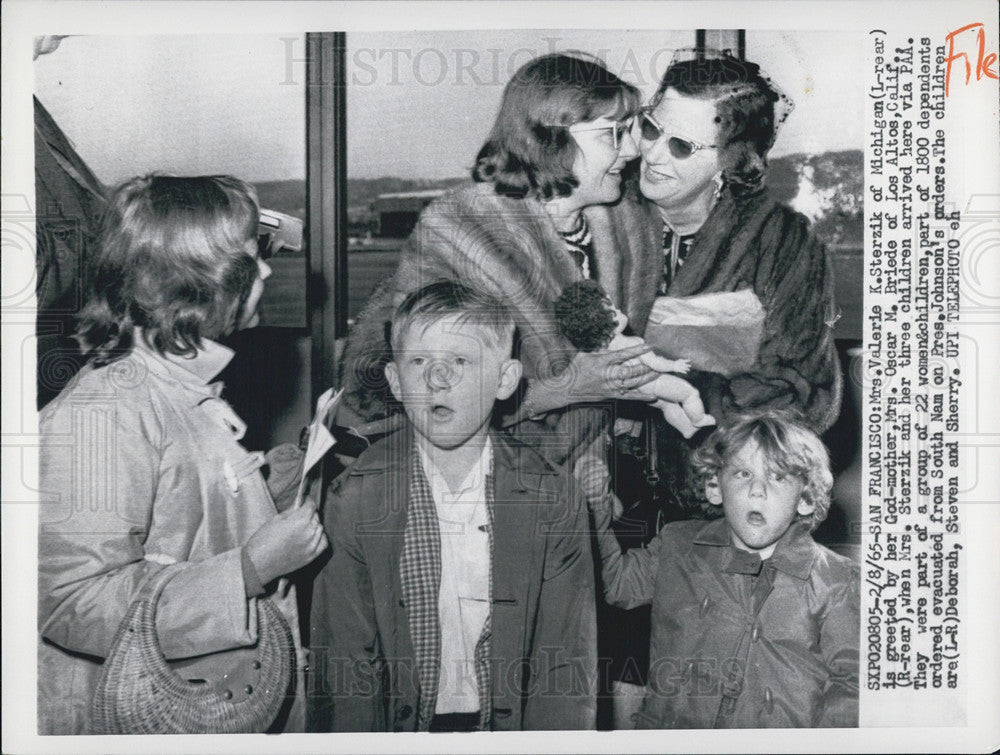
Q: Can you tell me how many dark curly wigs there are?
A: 1